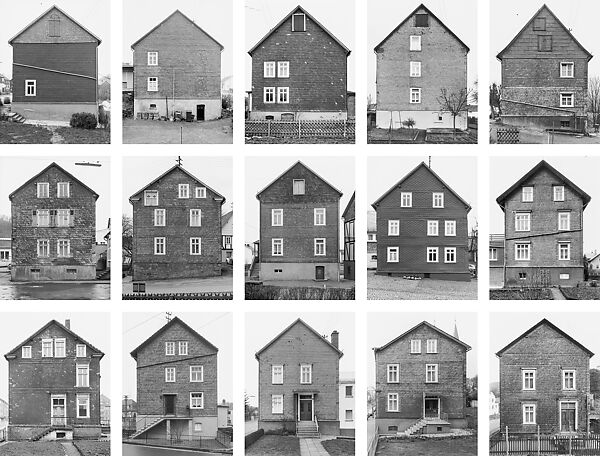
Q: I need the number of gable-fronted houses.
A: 15